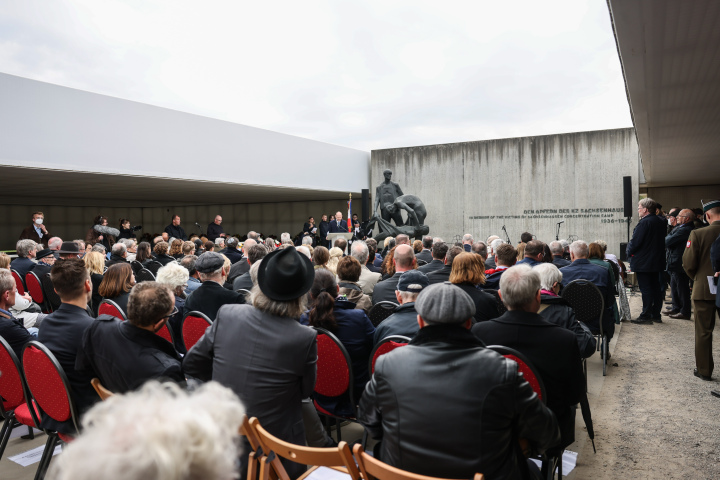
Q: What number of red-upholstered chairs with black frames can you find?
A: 10